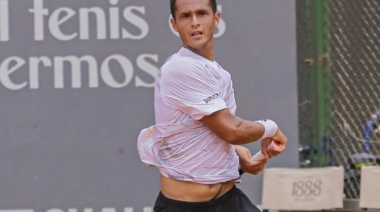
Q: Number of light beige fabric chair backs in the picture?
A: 2